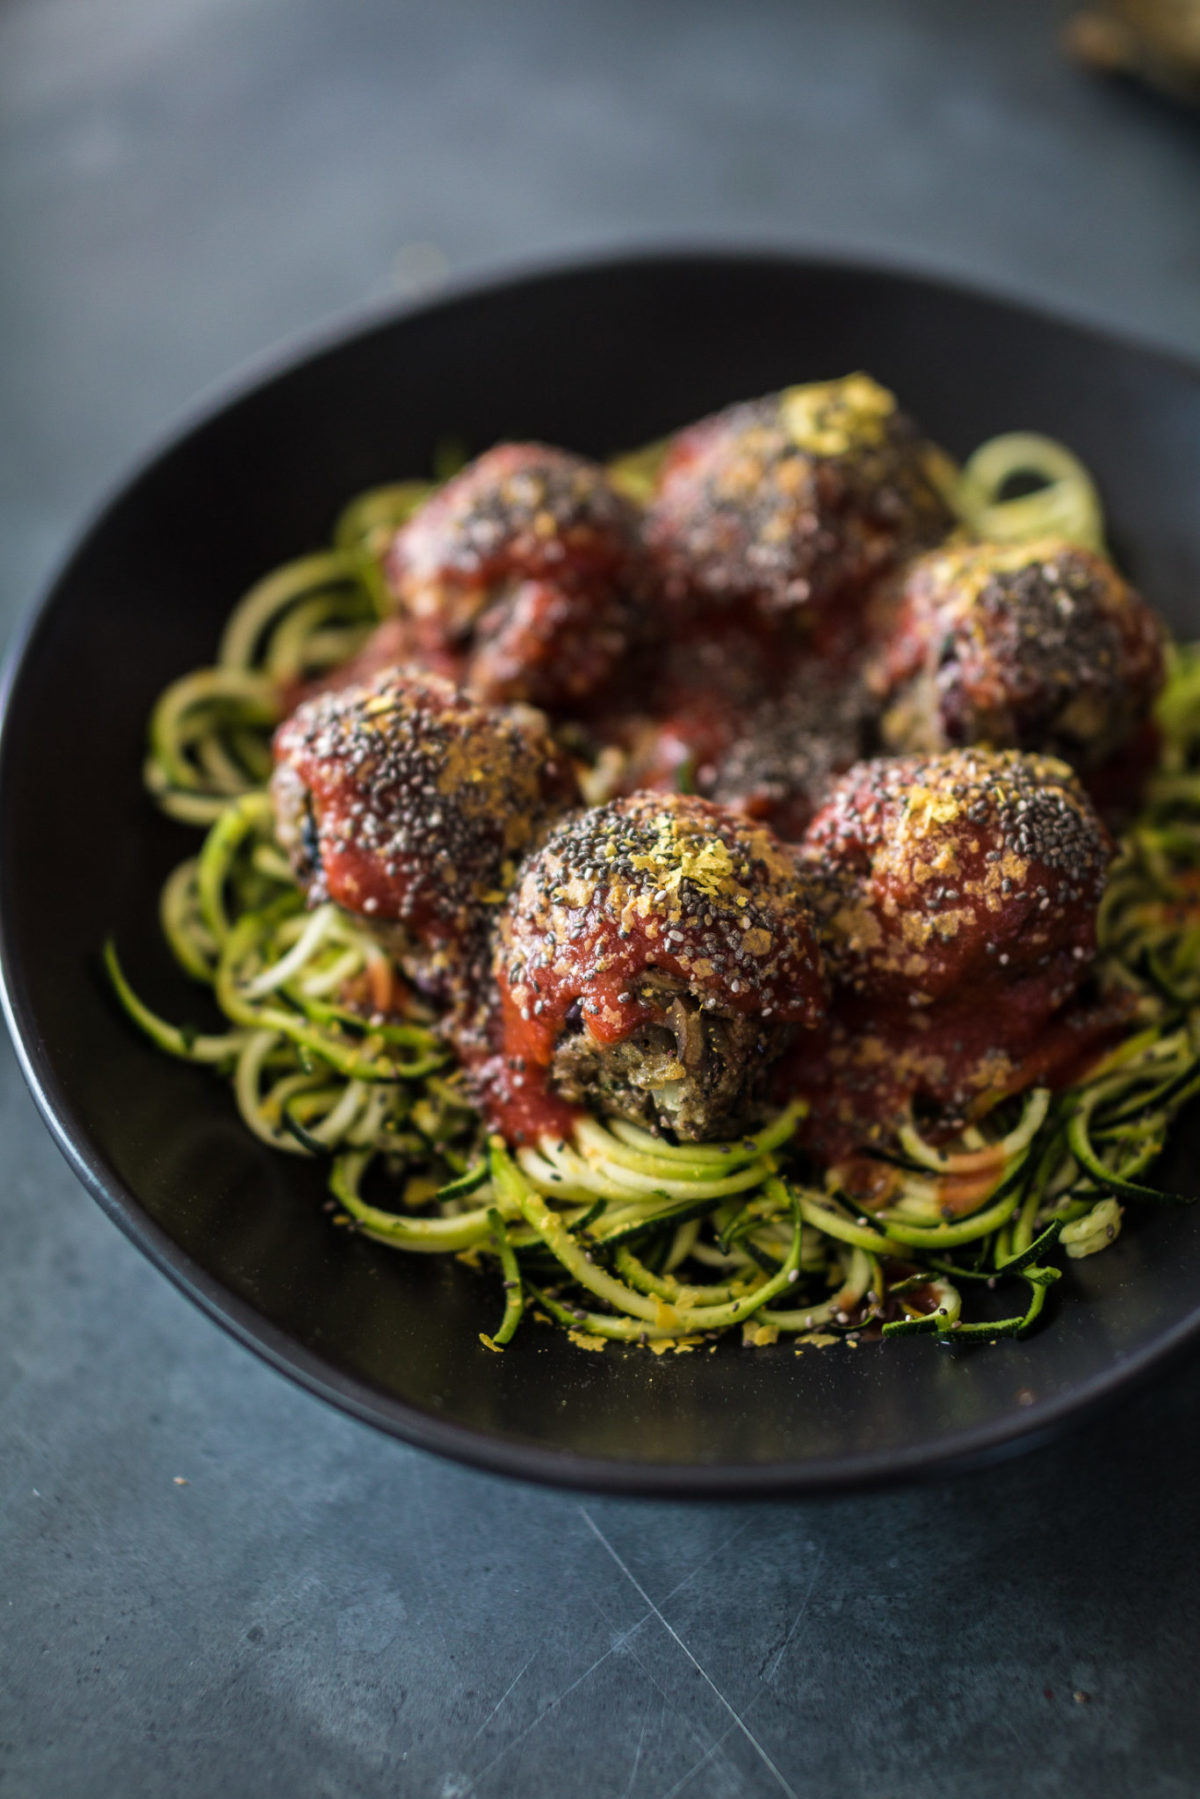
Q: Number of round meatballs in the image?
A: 6